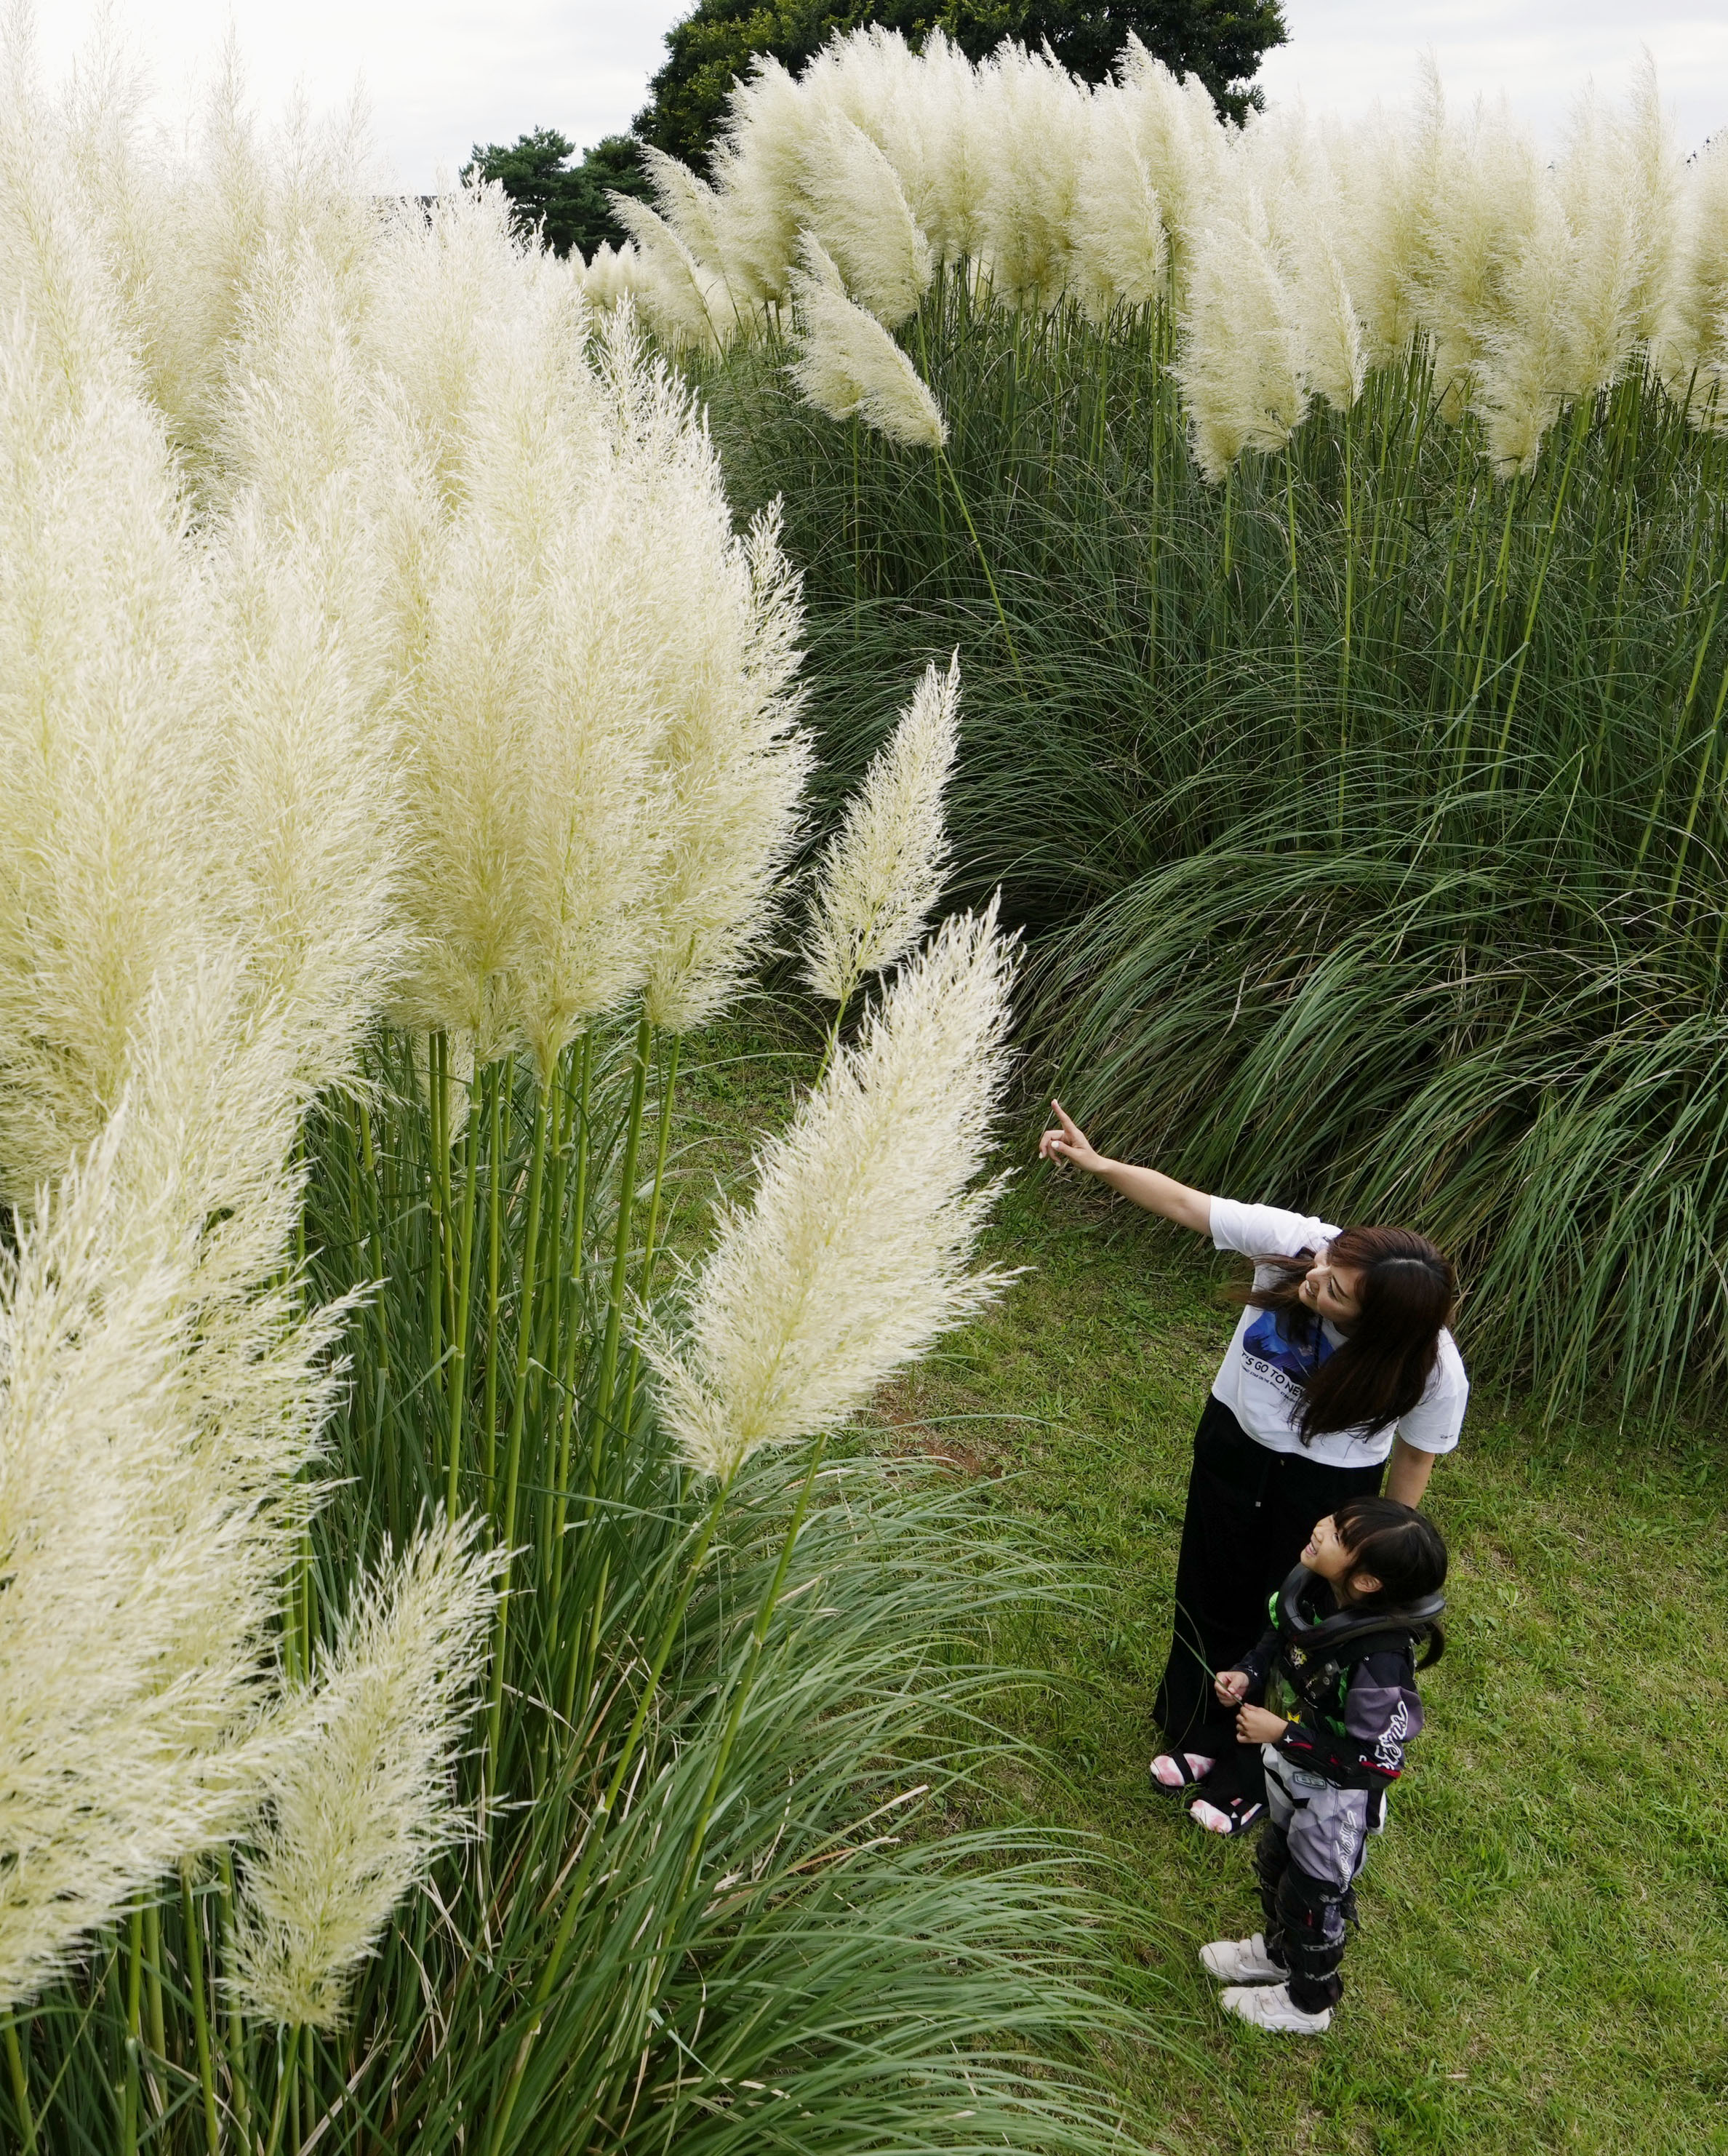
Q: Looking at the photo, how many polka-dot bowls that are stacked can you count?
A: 0